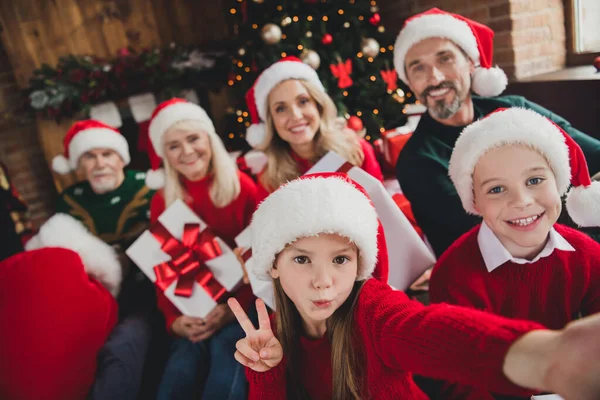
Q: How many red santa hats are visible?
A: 6